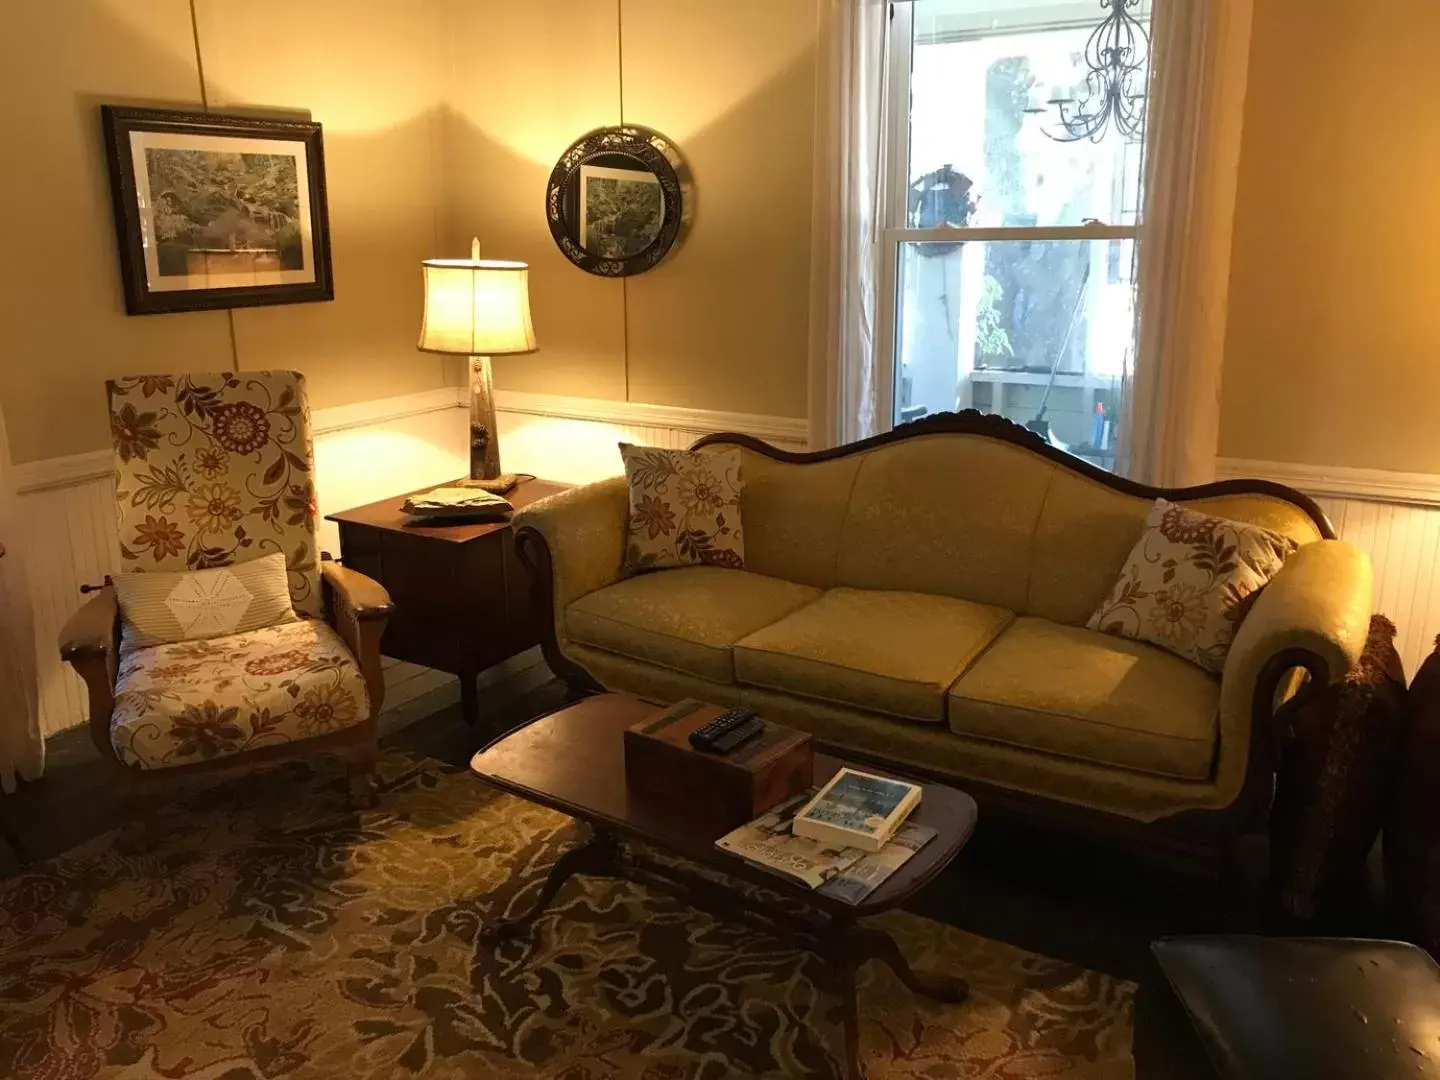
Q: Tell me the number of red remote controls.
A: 0